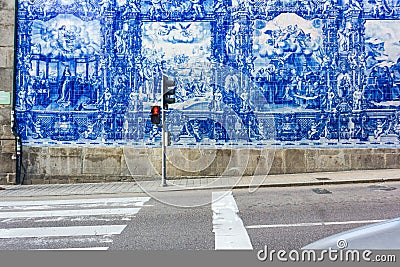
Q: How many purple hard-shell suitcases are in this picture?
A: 0